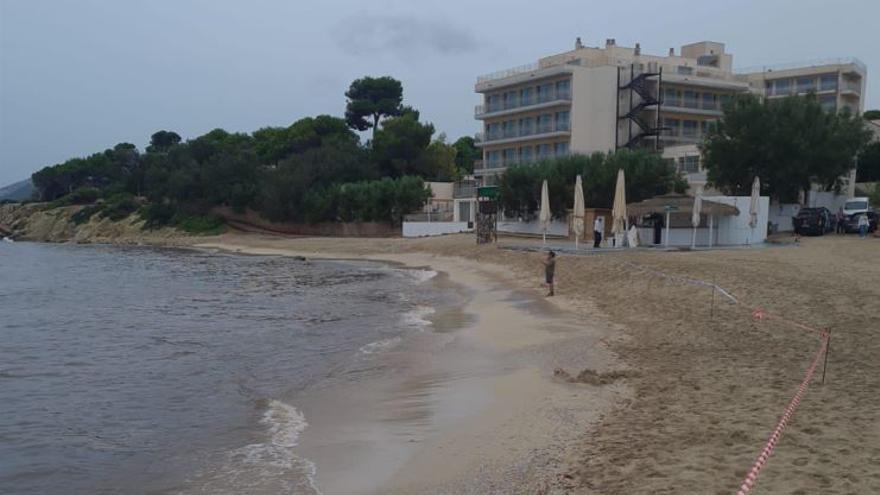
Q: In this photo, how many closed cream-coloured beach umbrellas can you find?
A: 5